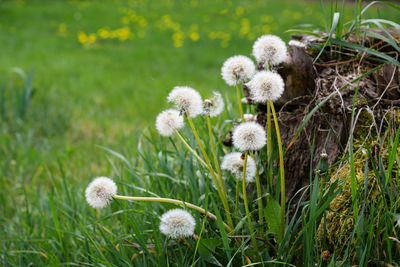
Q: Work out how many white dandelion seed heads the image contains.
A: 10